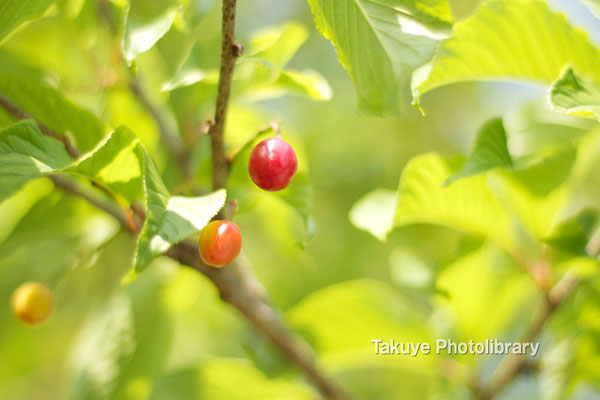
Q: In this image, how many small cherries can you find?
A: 3